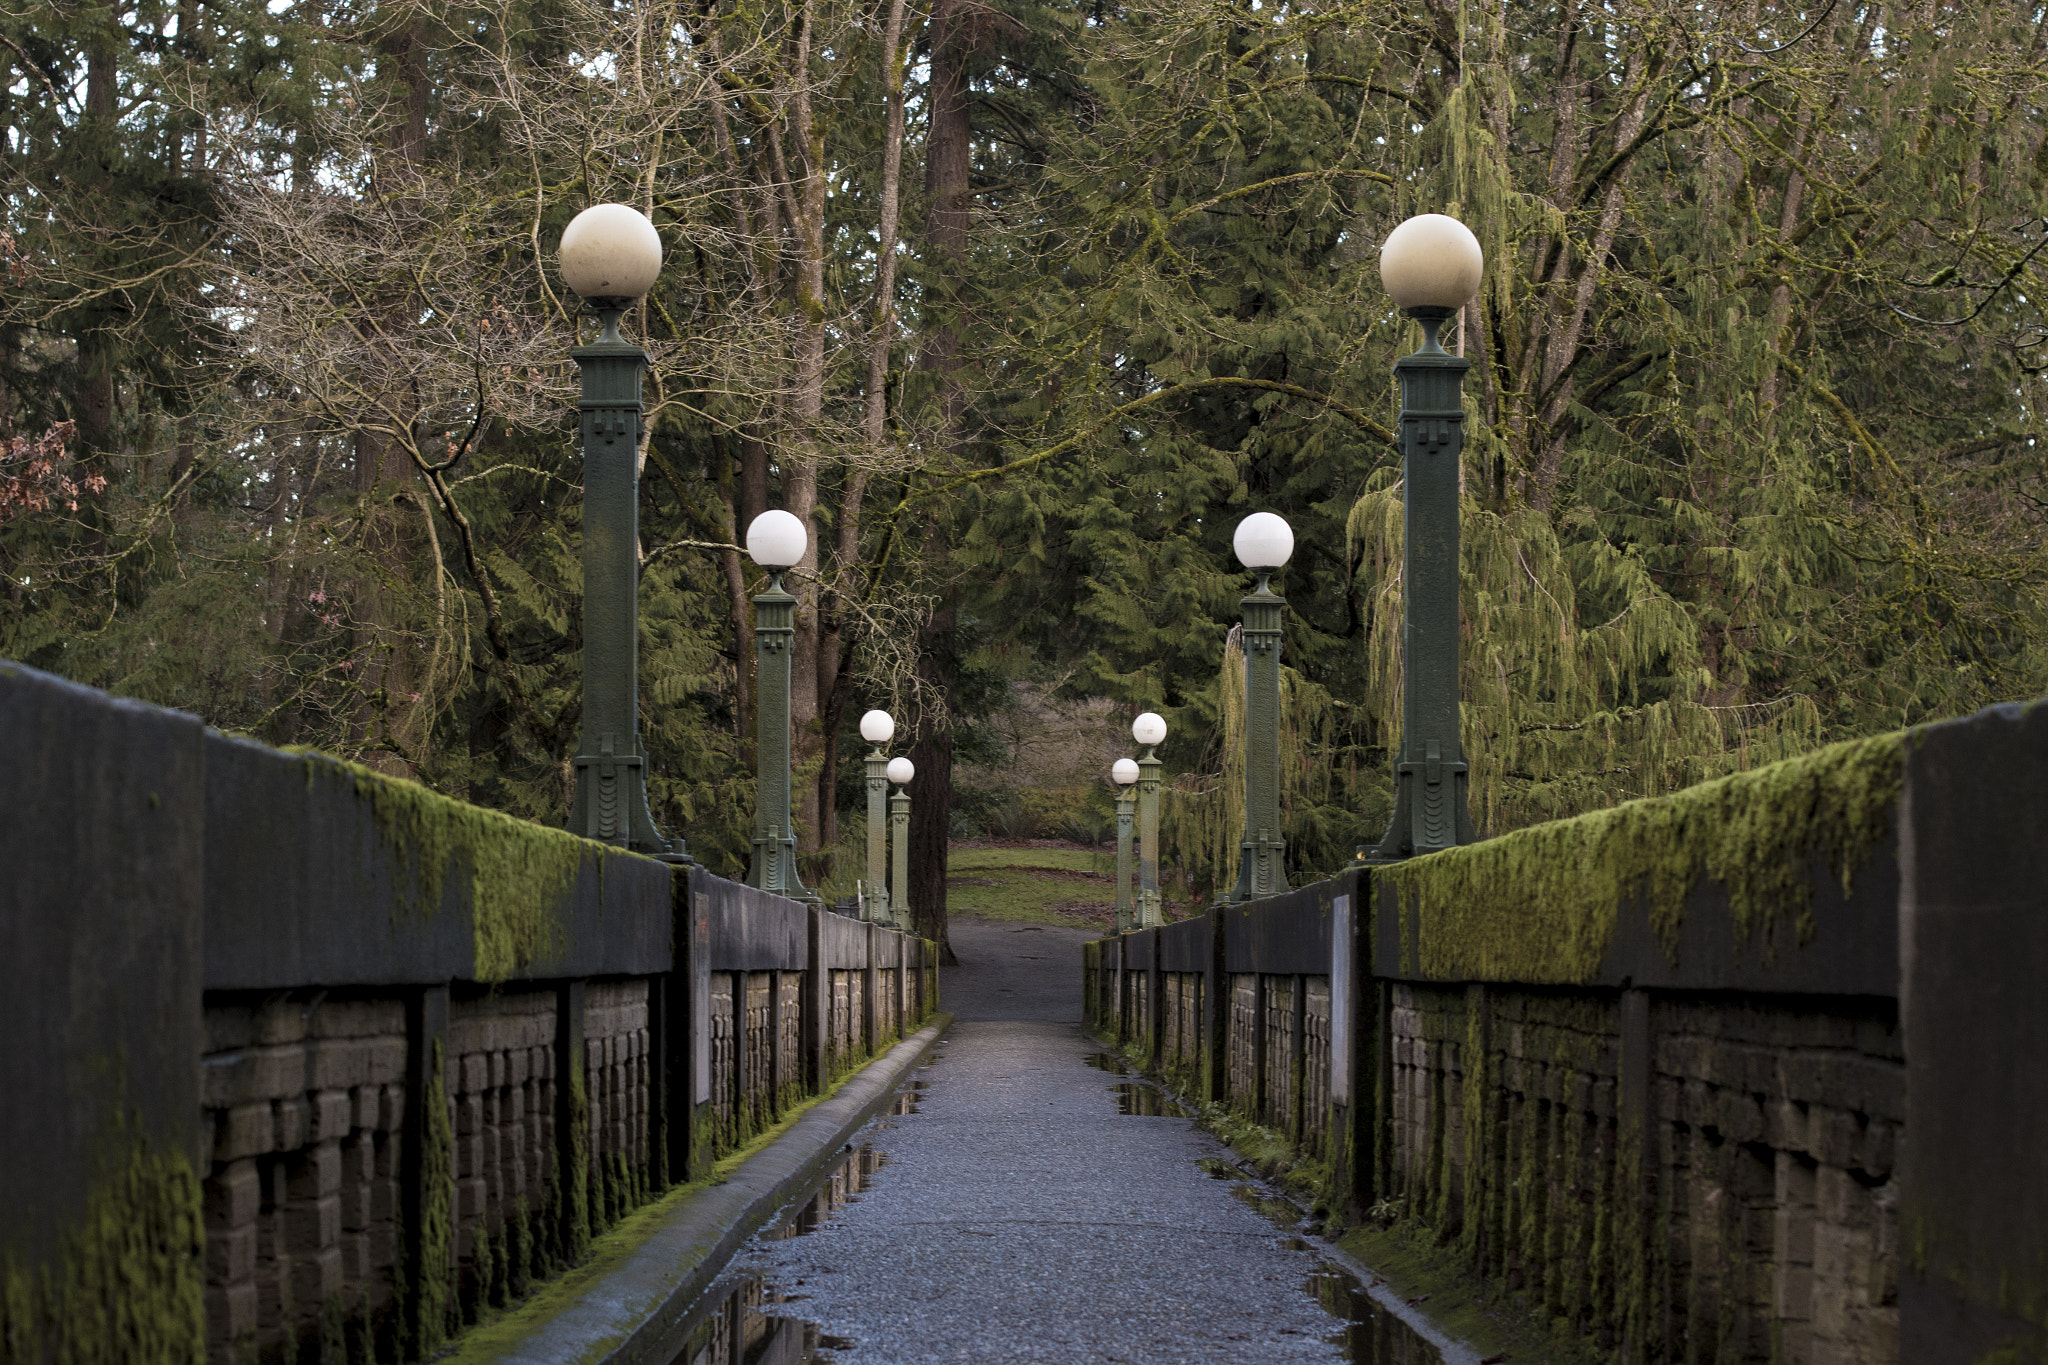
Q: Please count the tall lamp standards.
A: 8